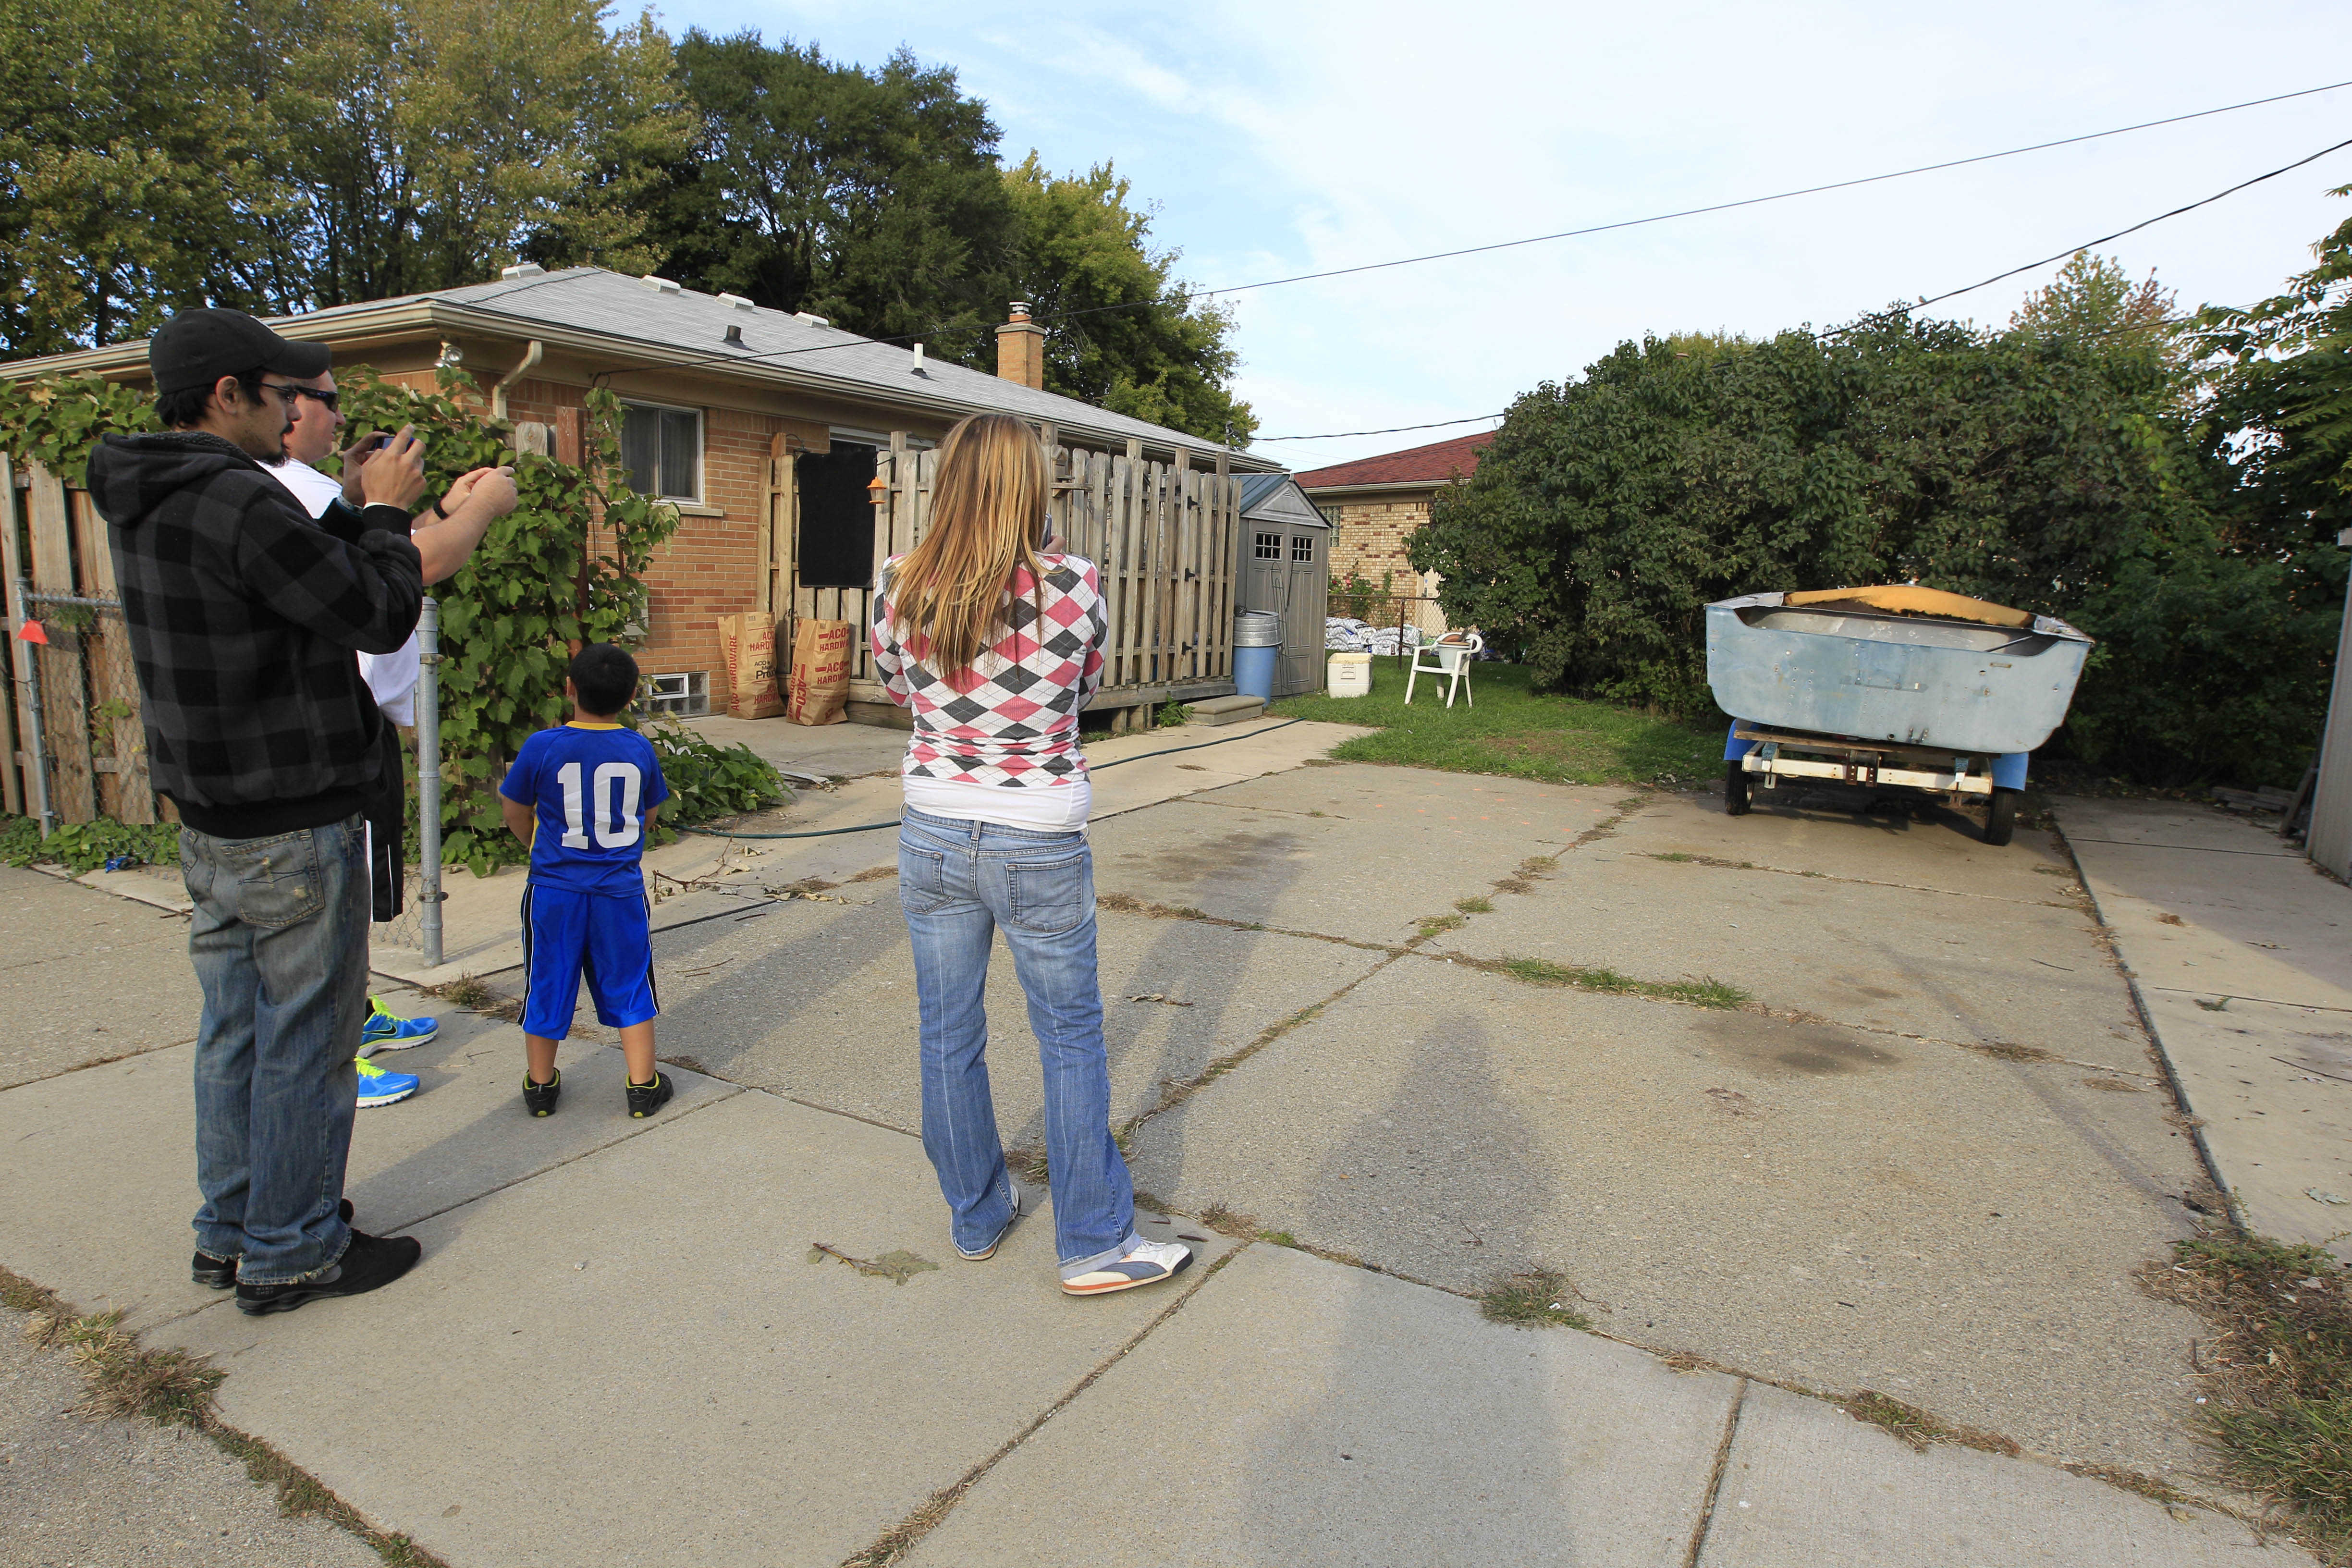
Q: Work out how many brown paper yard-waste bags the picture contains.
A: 2